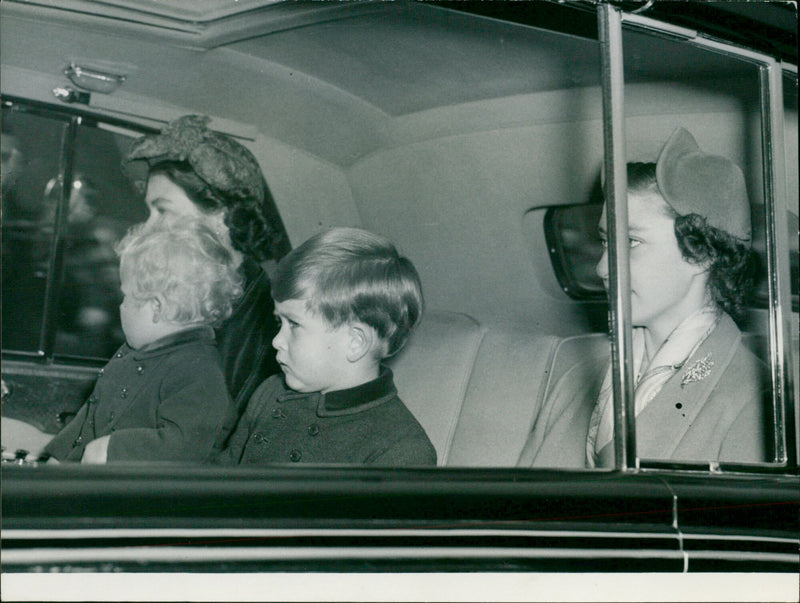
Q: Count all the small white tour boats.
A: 0